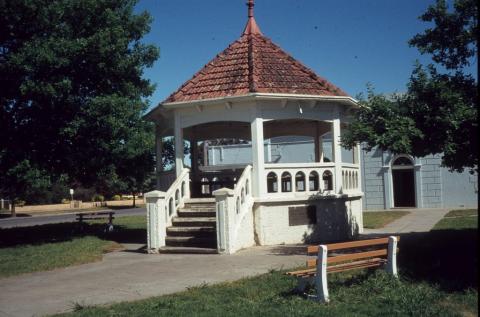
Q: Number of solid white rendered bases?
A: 1